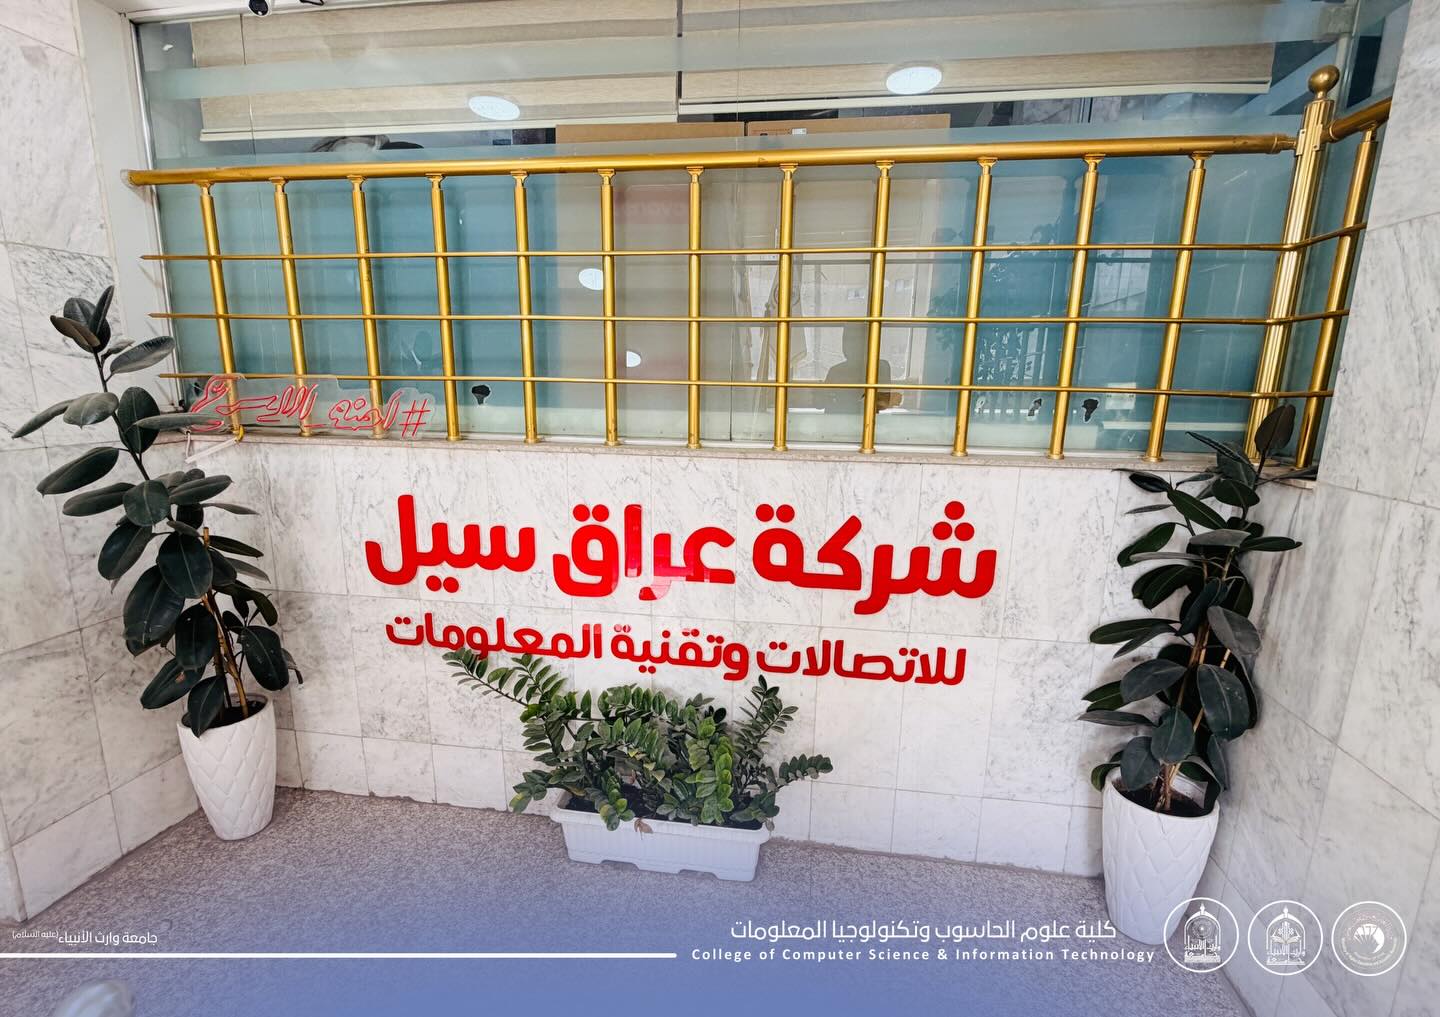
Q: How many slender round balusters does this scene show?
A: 13